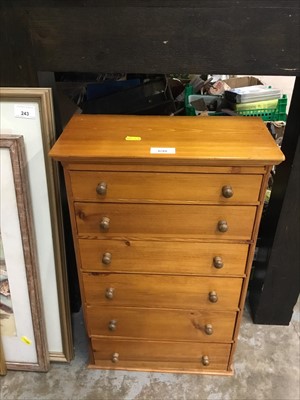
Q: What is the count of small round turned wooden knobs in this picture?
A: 12